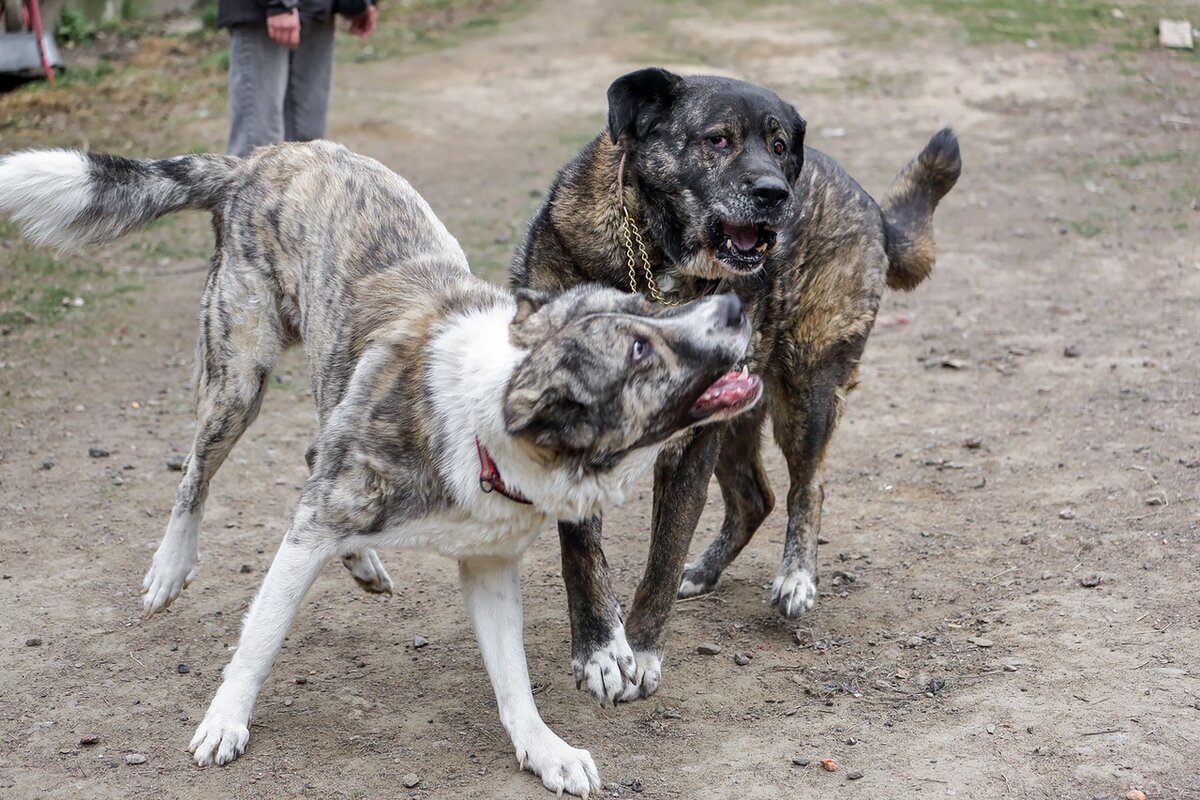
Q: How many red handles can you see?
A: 1